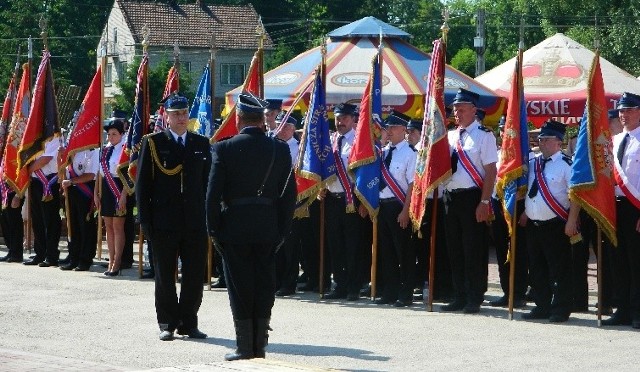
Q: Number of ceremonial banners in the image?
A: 13